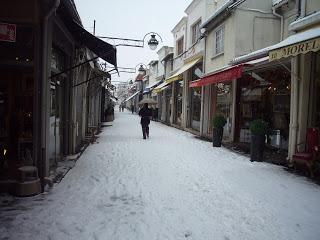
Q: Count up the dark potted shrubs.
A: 2